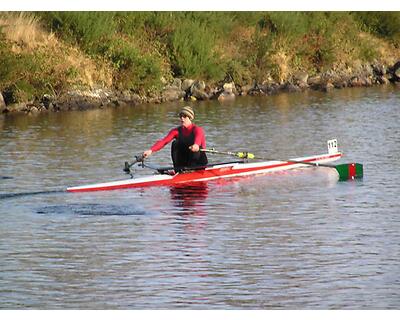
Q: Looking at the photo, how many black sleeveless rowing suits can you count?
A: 1